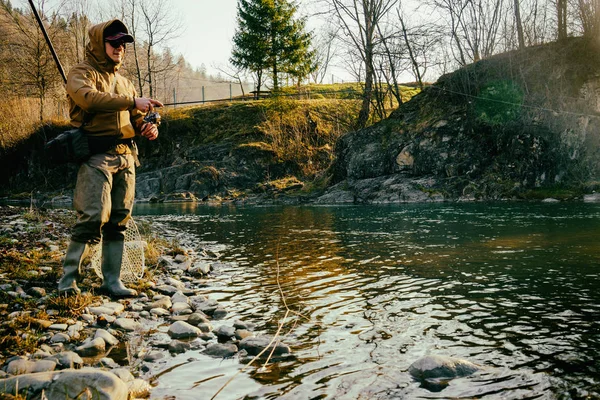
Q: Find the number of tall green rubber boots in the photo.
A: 2